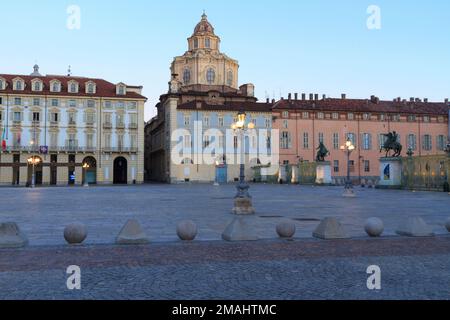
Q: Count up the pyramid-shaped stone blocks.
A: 5